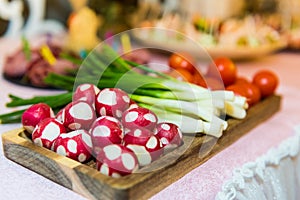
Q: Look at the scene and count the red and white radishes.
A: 13